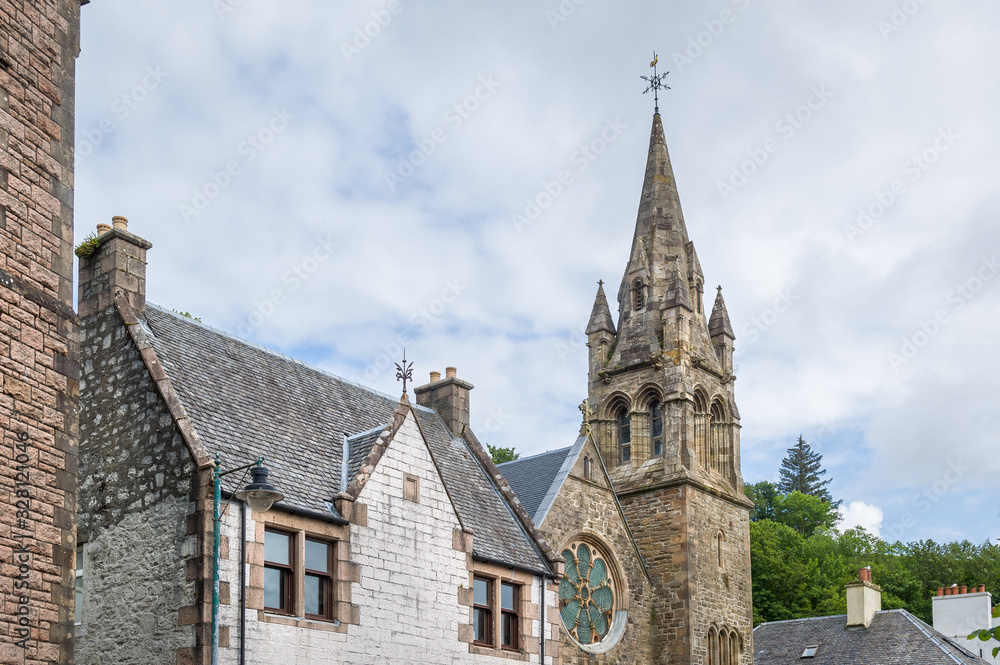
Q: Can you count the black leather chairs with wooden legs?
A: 0